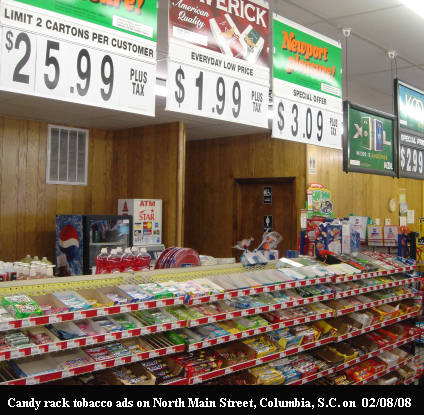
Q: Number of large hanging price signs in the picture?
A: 4